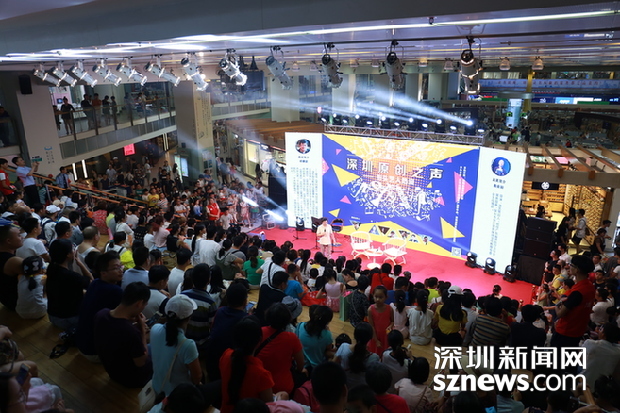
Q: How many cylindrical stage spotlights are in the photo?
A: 12